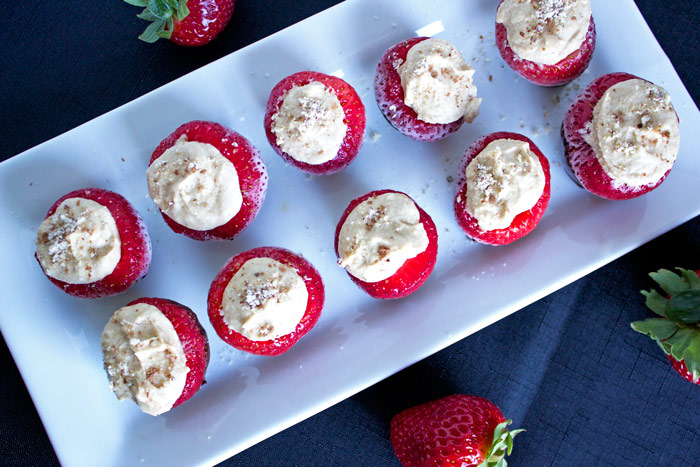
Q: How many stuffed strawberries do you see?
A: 10